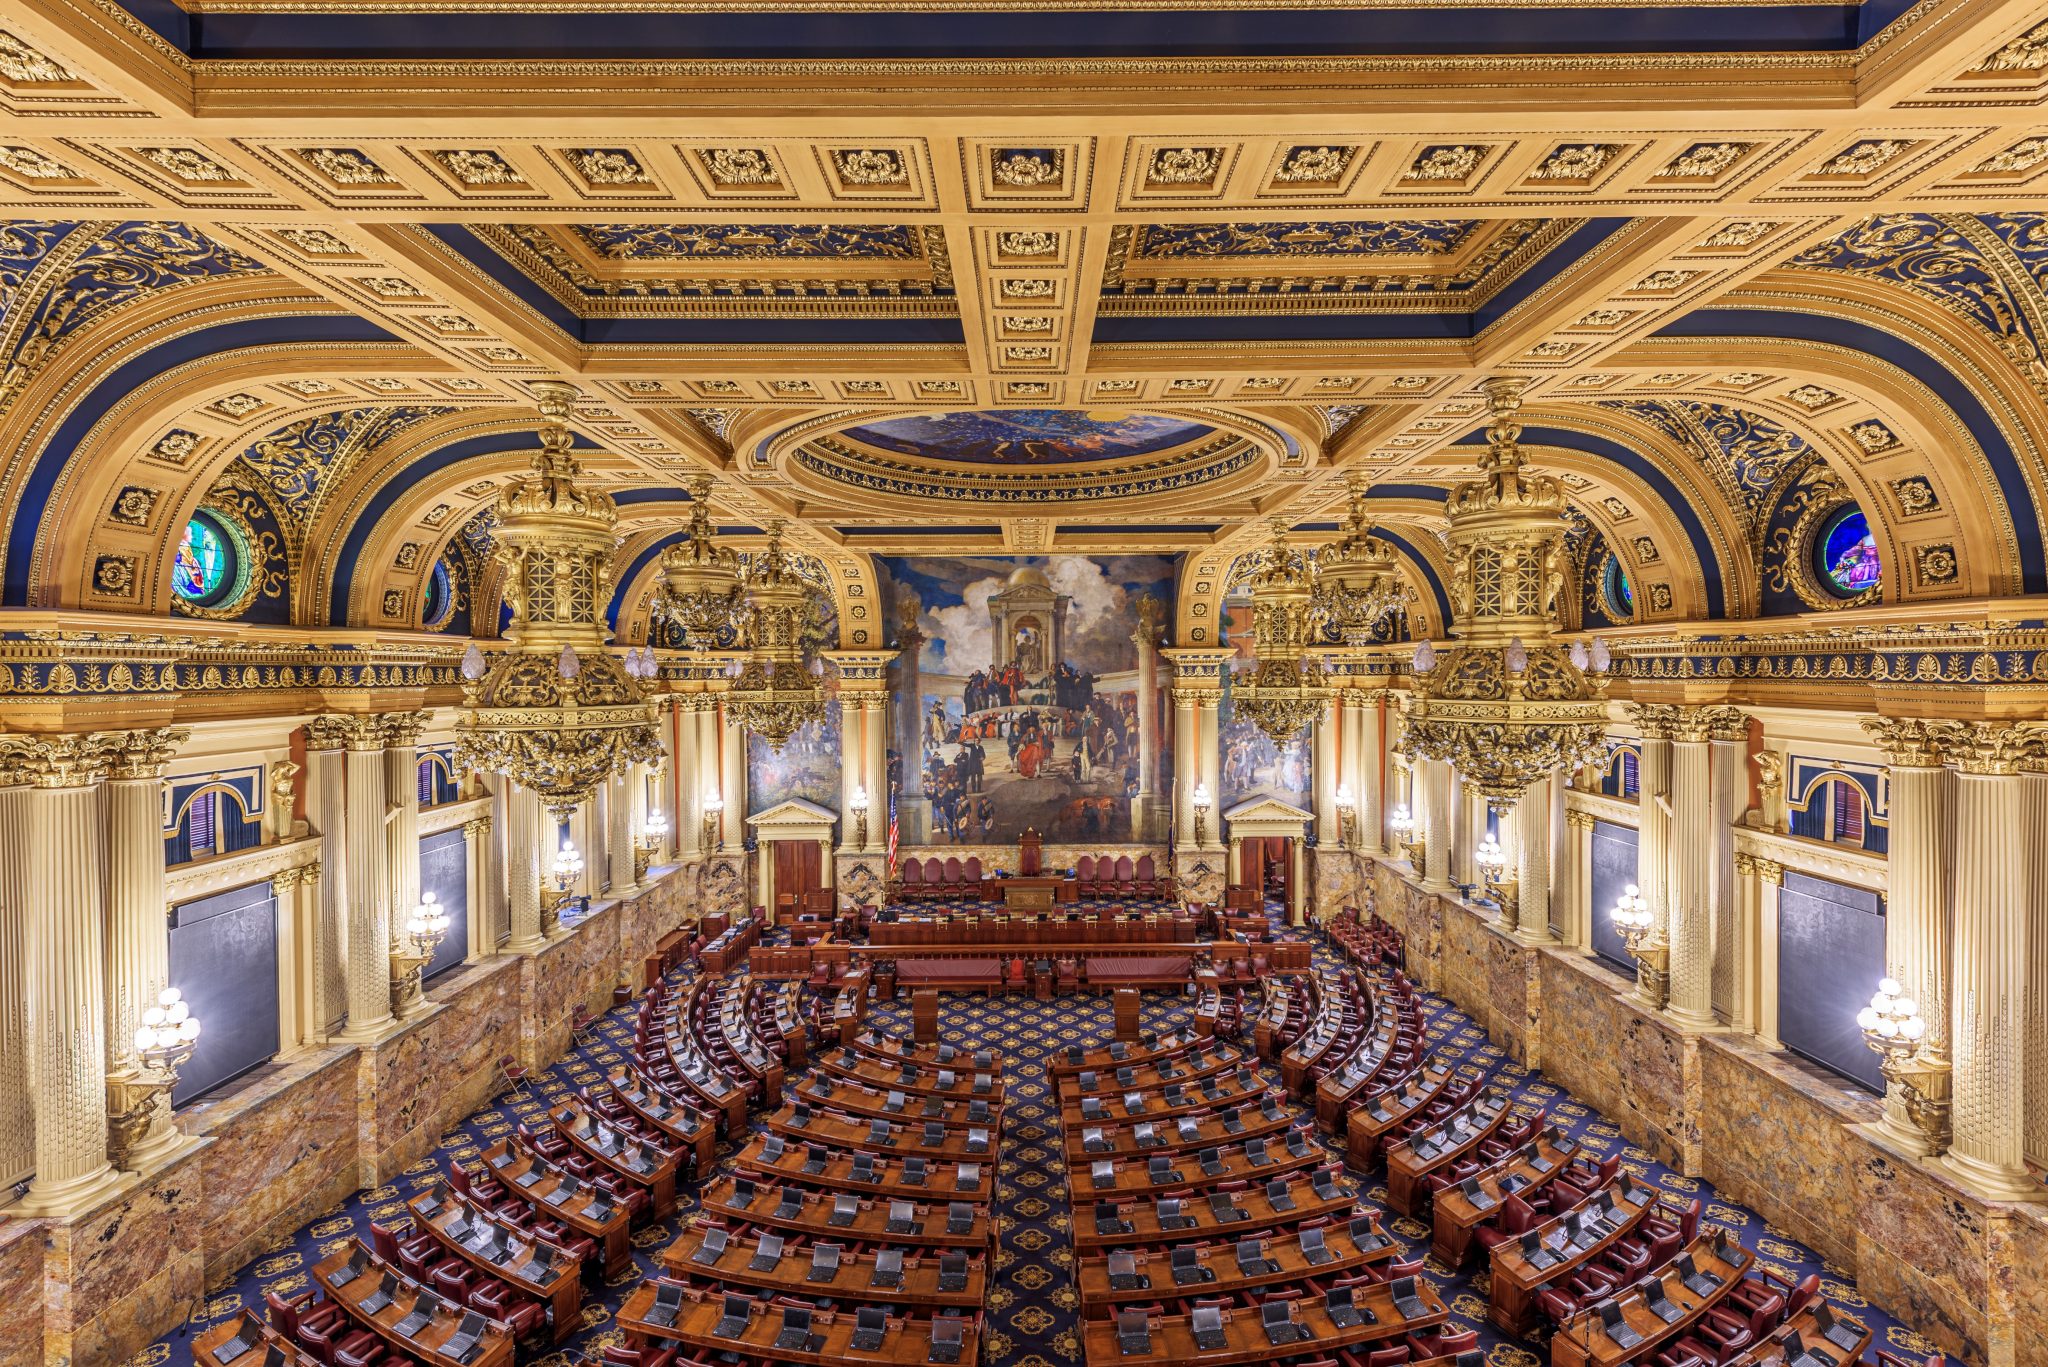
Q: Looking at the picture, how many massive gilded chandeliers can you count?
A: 6